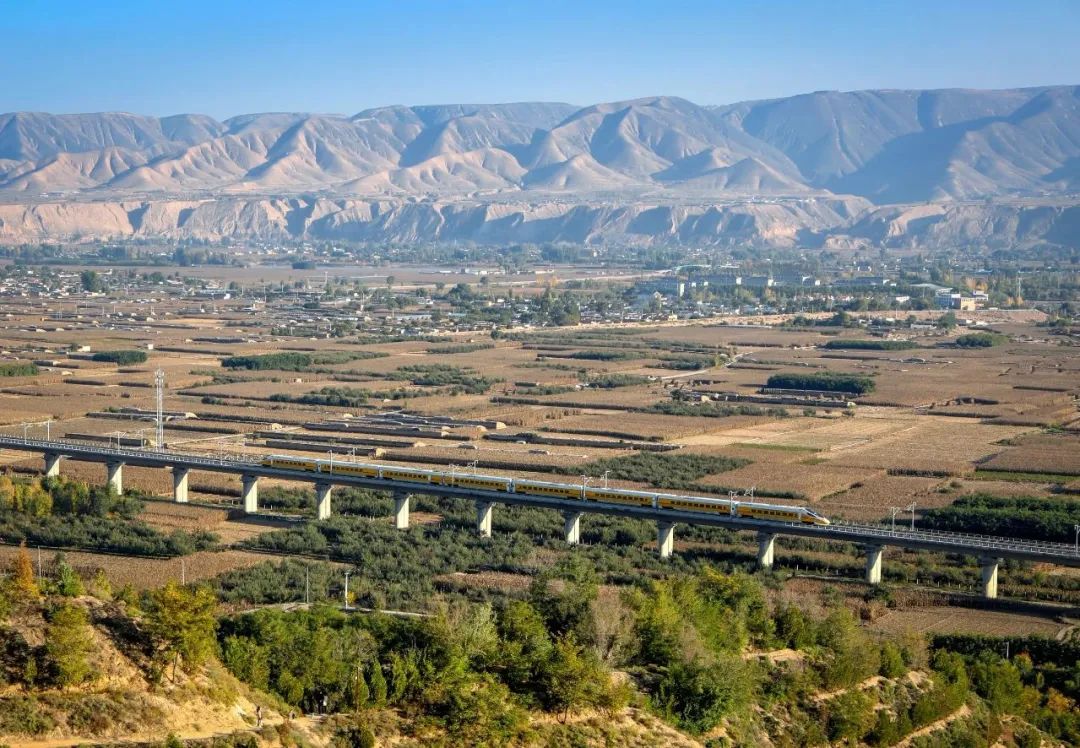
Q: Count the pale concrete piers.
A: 12